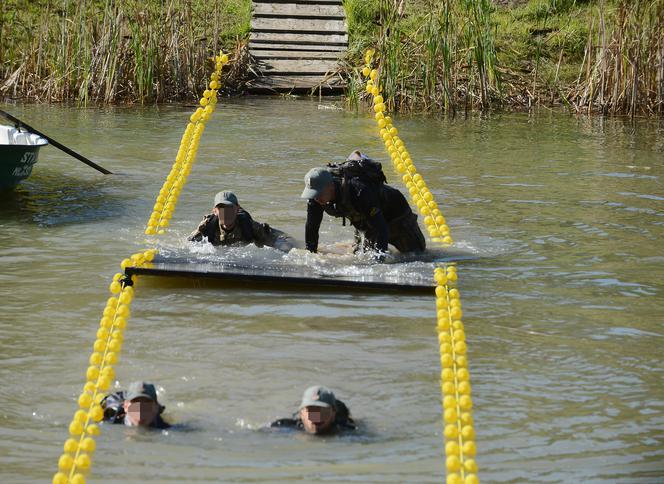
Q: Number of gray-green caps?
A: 4